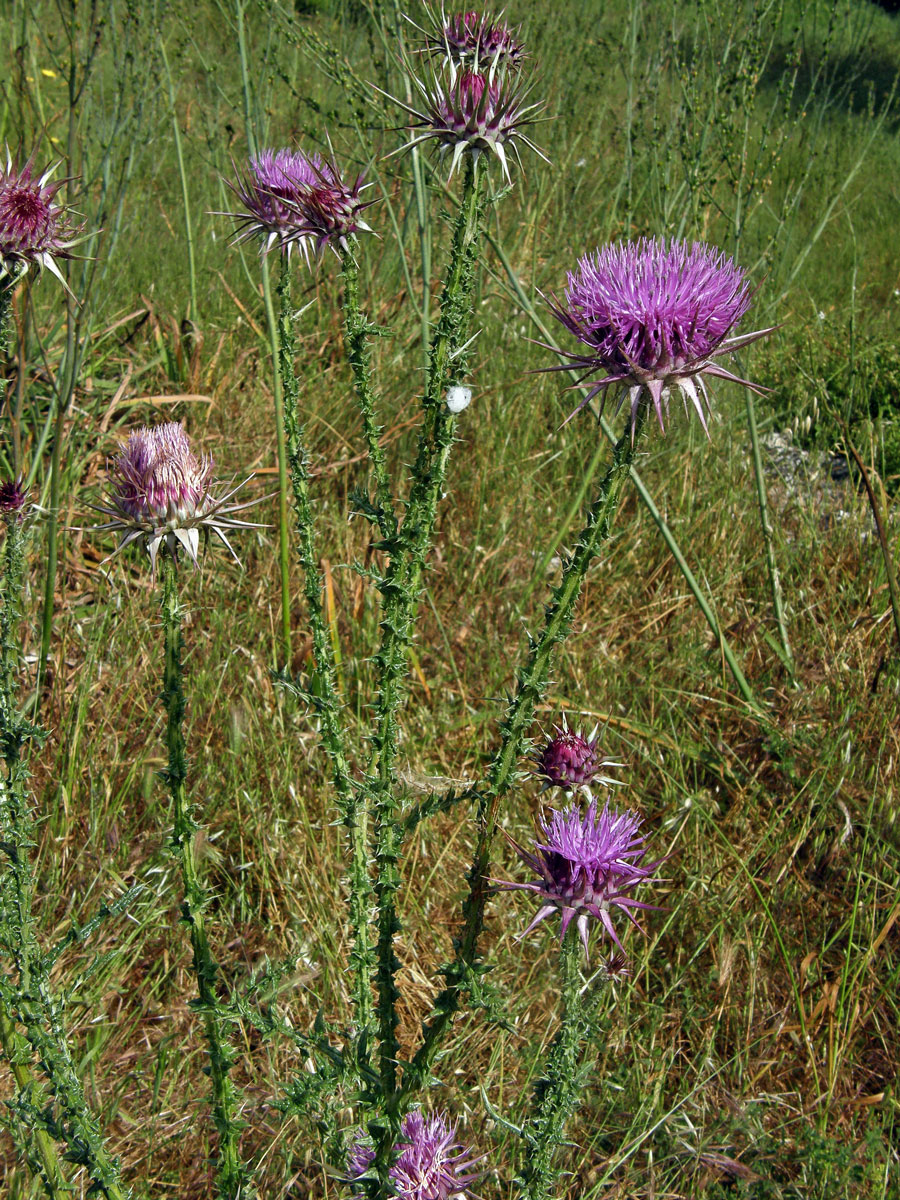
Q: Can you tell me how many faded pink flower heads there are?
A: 1